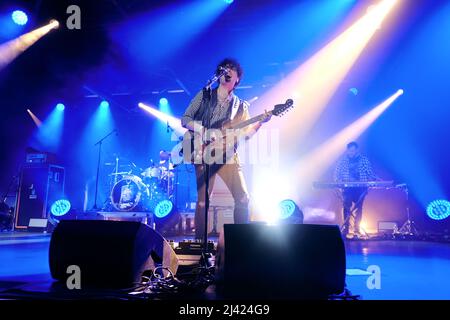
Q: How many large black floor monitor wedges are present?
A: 2